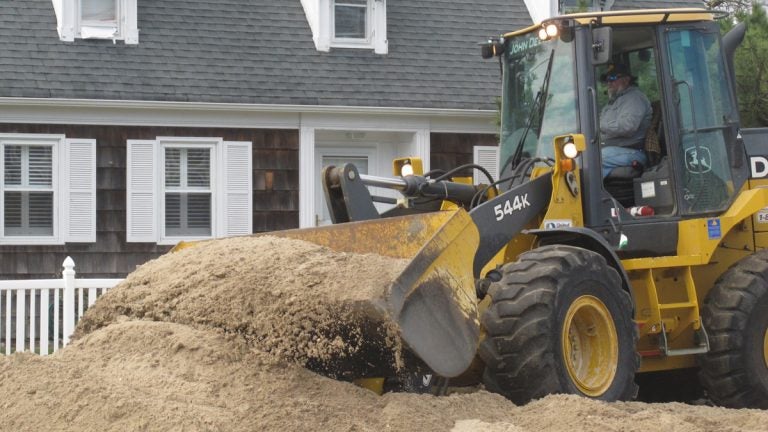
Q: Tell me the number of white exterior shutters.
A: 4